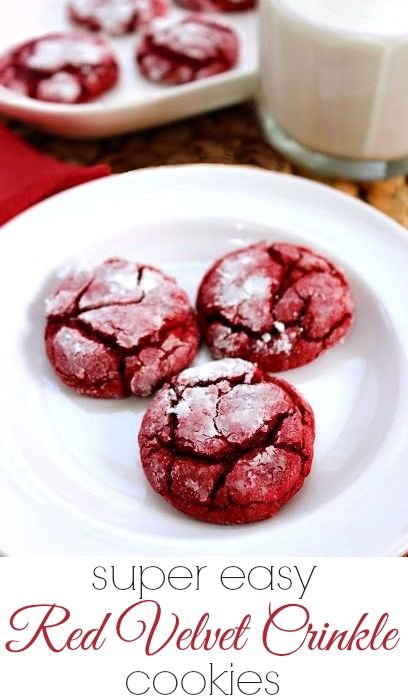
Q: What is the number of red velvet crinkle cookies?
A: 7